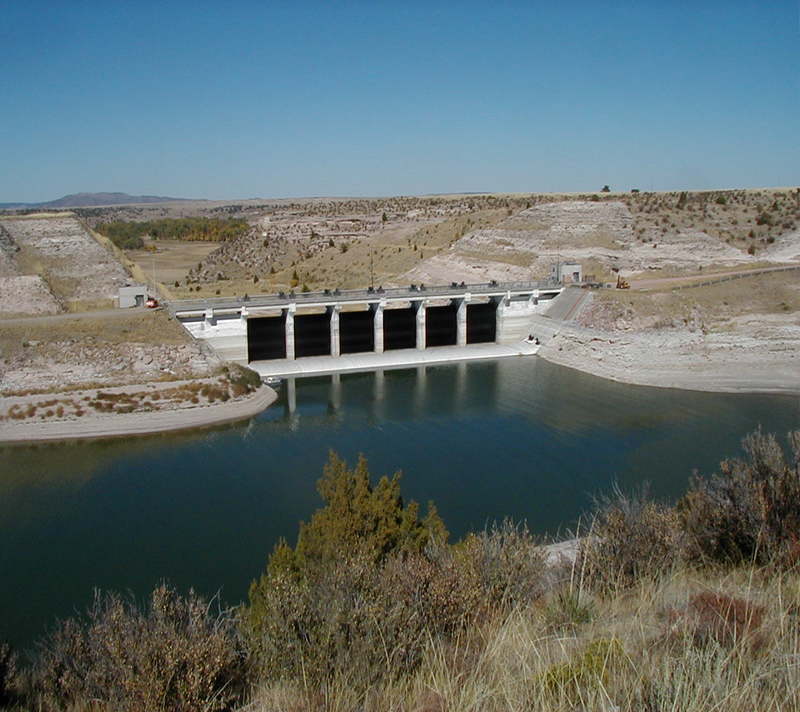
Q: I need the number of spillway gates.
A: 6